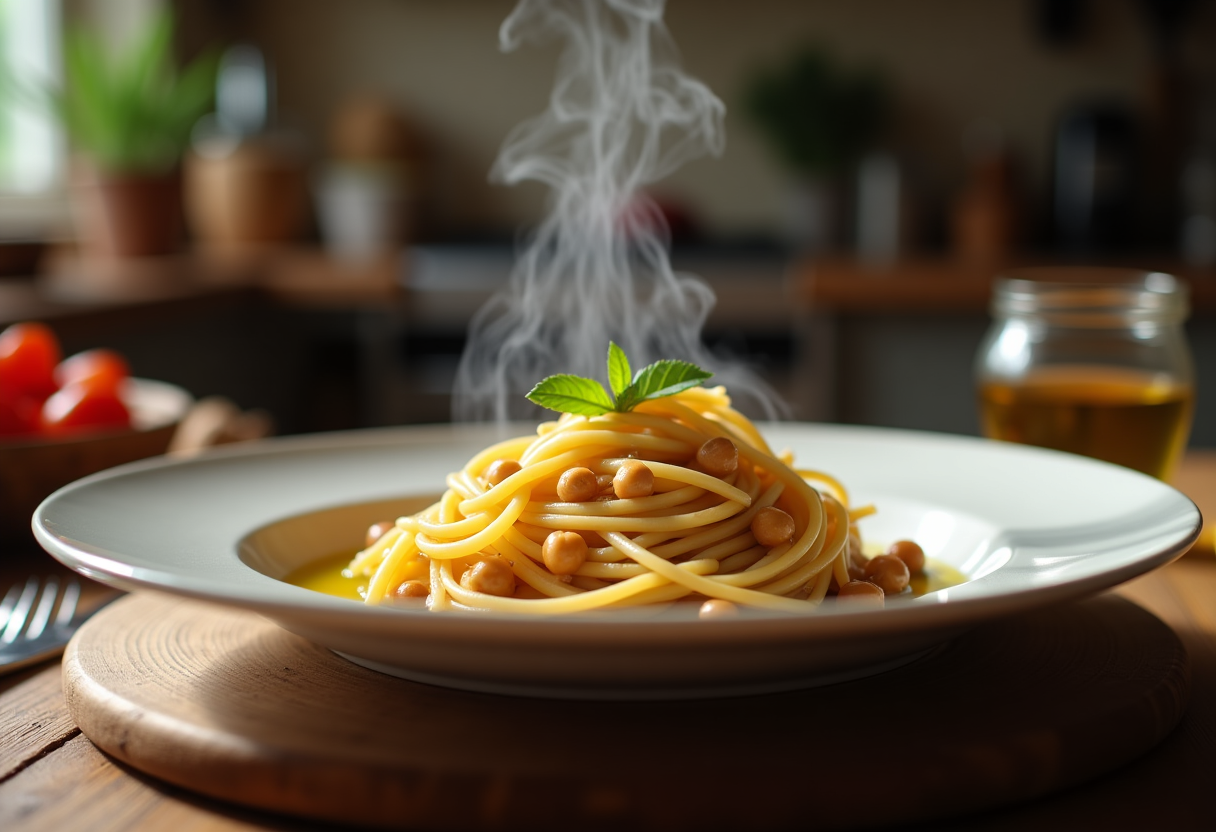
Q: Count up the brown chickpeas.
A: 13